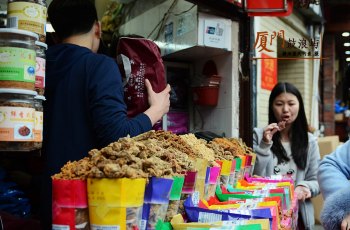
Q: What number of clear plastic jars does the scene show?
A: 5